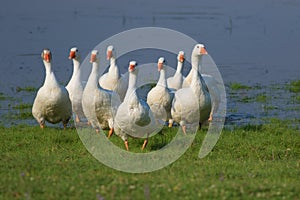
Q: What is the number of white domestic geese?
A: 8